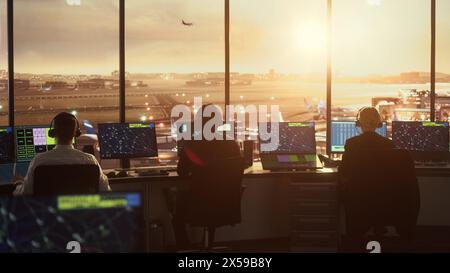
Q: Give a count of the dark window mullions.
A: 5